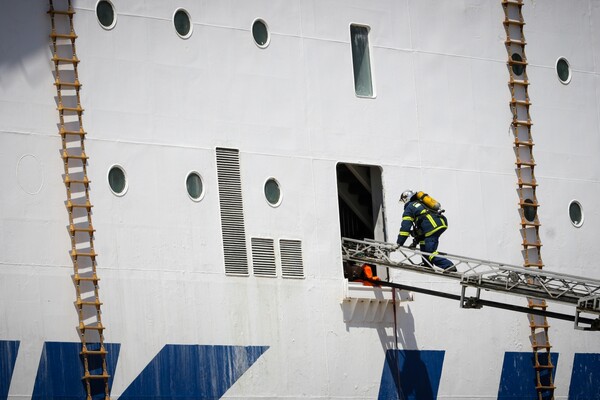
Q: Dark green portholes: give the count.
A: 10